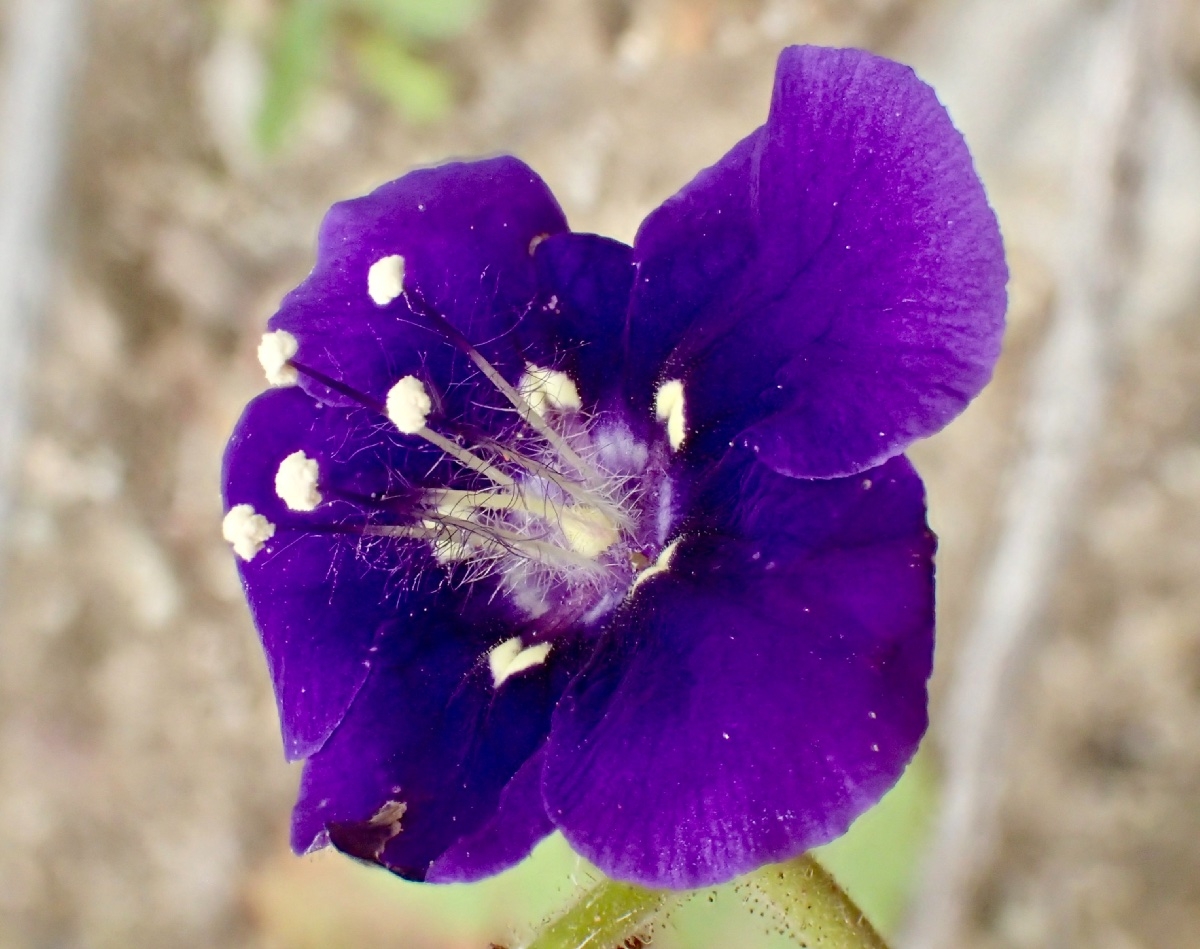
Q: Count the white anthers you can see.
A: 5